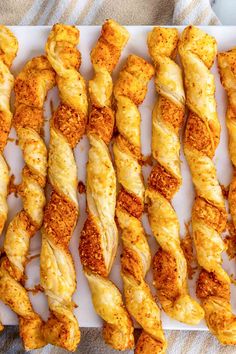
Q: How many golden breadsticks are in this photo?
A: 8